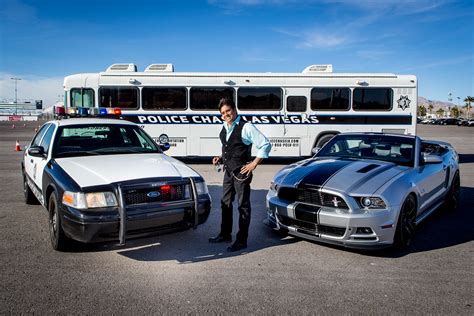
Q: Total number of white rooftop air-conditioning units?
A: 3